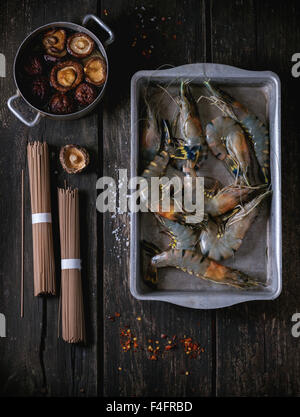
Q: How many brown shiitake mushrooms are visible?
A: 9